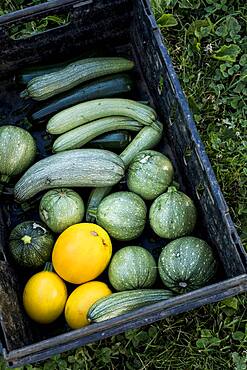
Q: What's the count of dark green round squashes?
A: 1